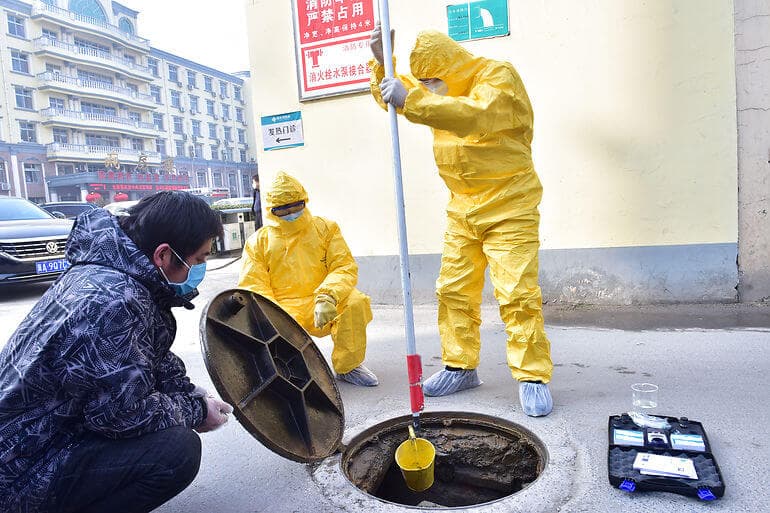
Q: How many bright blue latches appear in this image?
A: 2